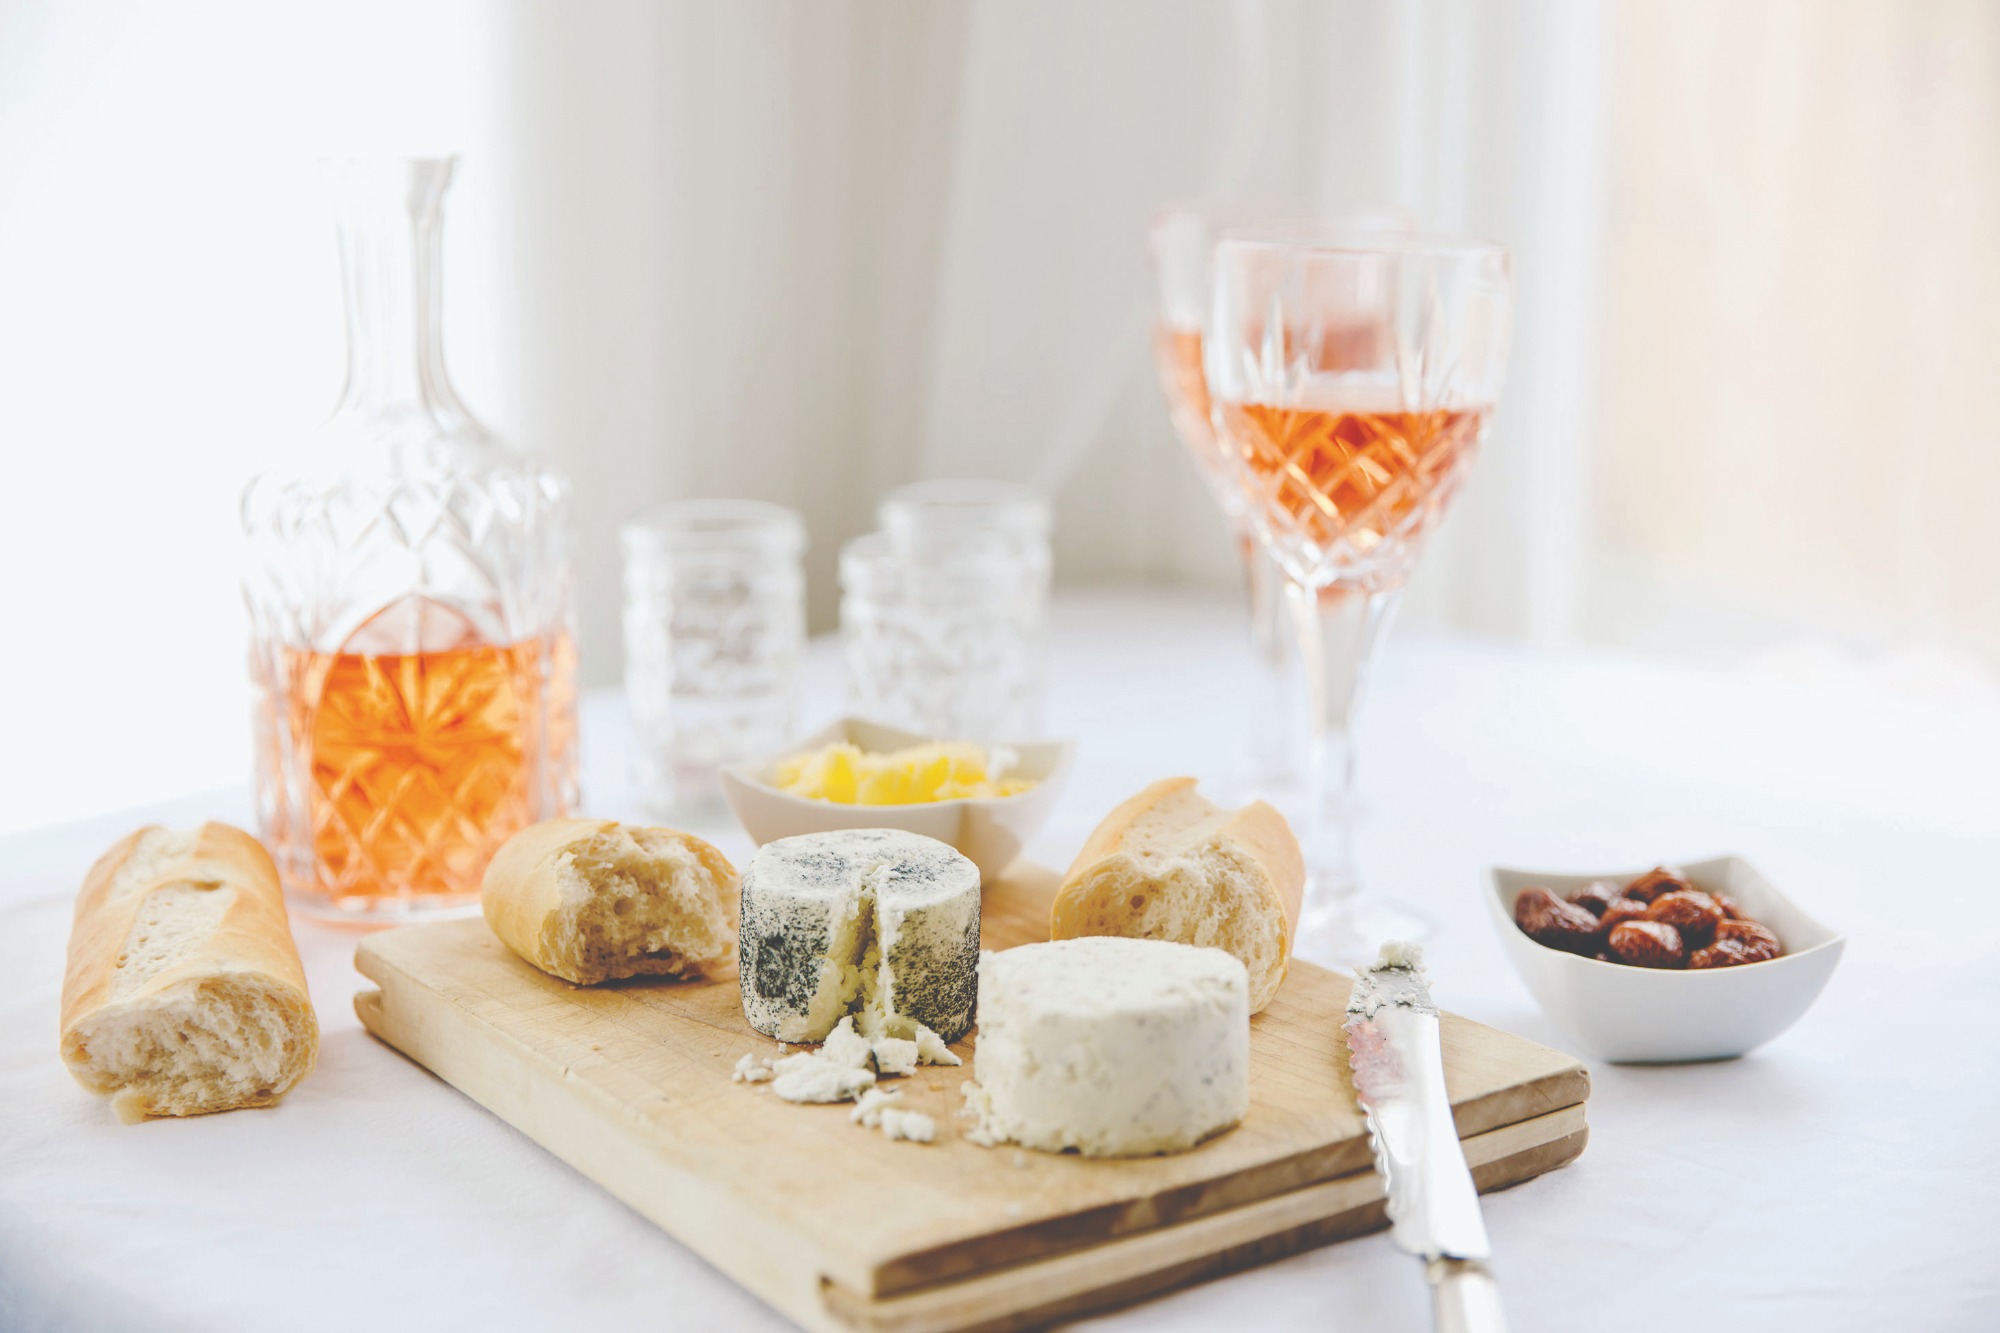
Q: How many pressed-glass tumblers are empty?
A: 3